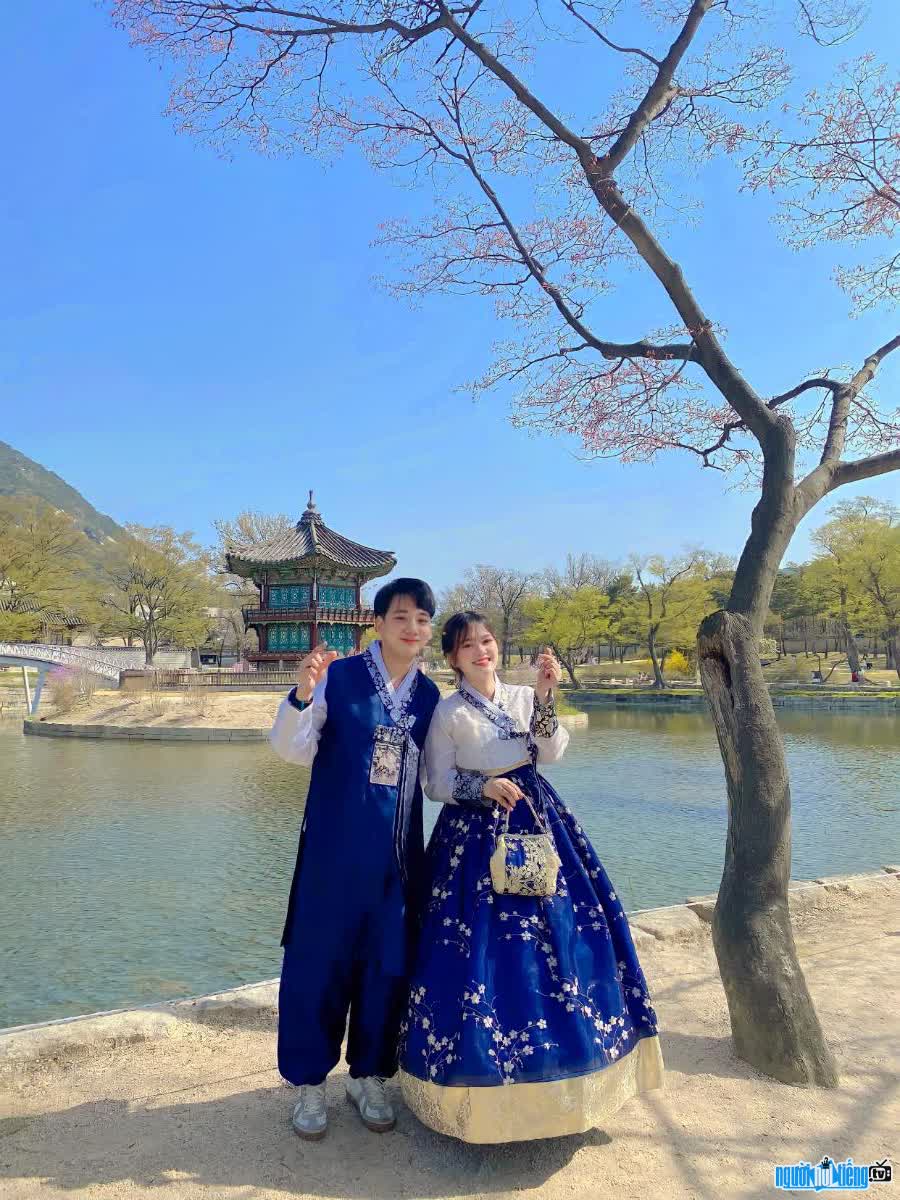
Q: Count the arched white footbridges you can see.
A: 1